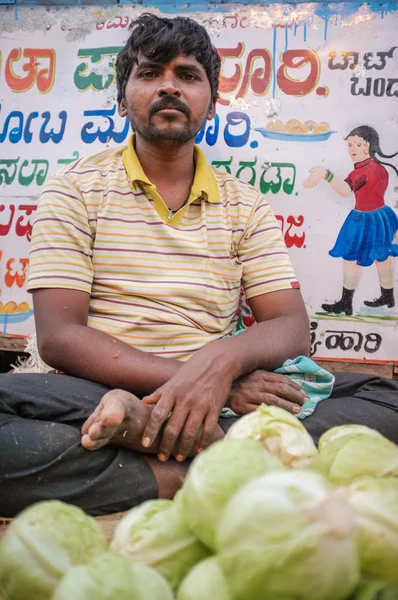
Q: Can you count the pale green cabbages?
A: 9